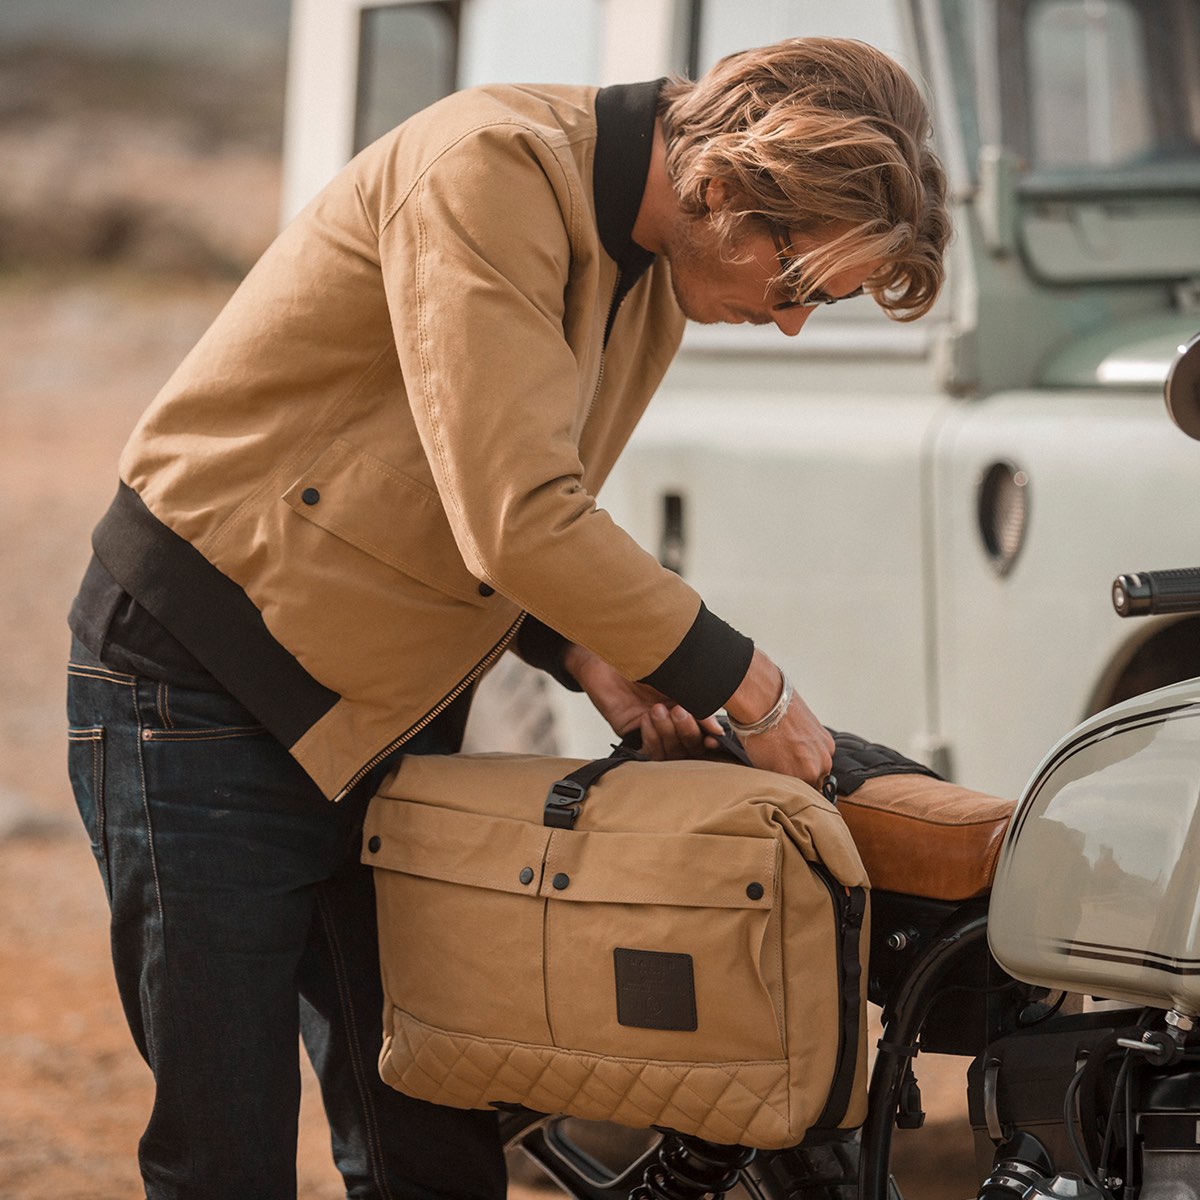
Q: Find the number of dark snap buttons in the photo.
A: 6